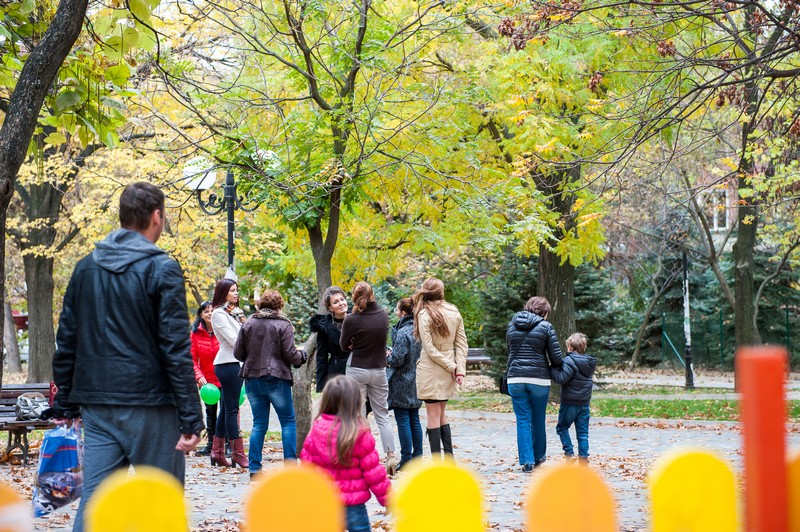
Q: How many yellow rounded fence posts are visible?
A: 3